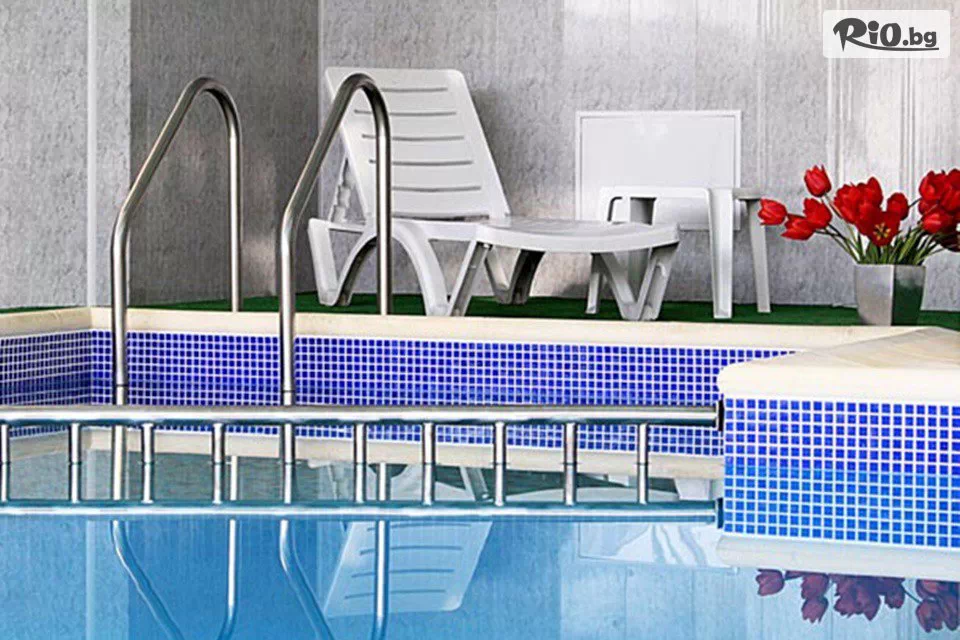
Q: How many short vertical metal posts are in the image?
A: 10